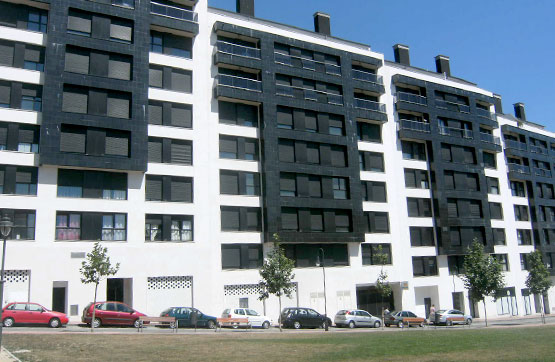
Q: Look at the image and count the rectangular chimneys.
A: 6